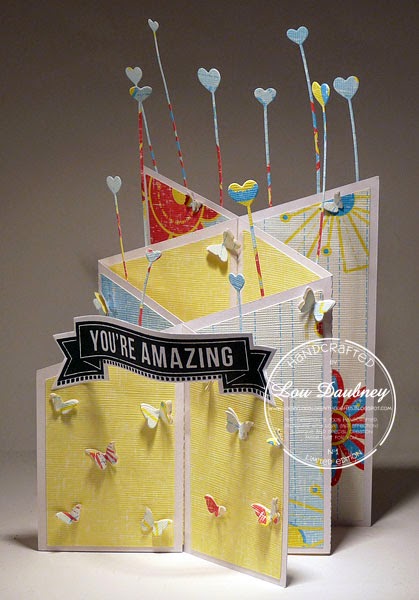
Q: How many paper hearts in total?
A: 12